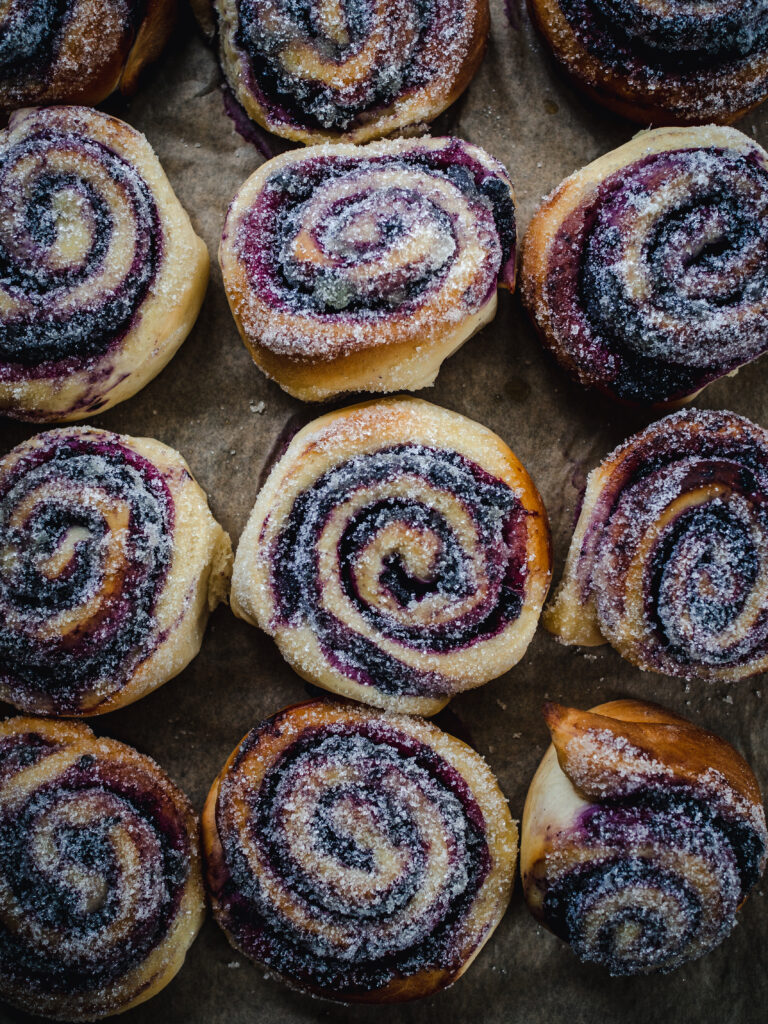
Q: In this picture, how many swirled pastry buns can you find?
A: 12